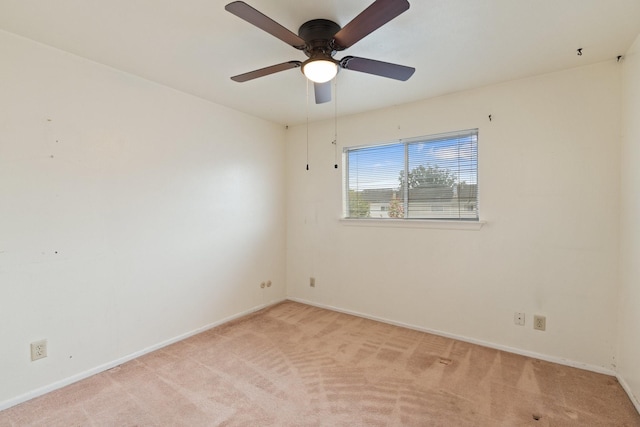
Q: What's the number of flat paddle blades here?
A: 5